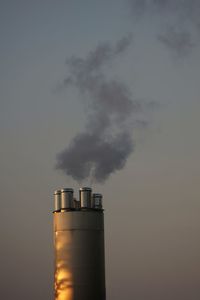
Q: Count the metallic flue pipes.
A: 4